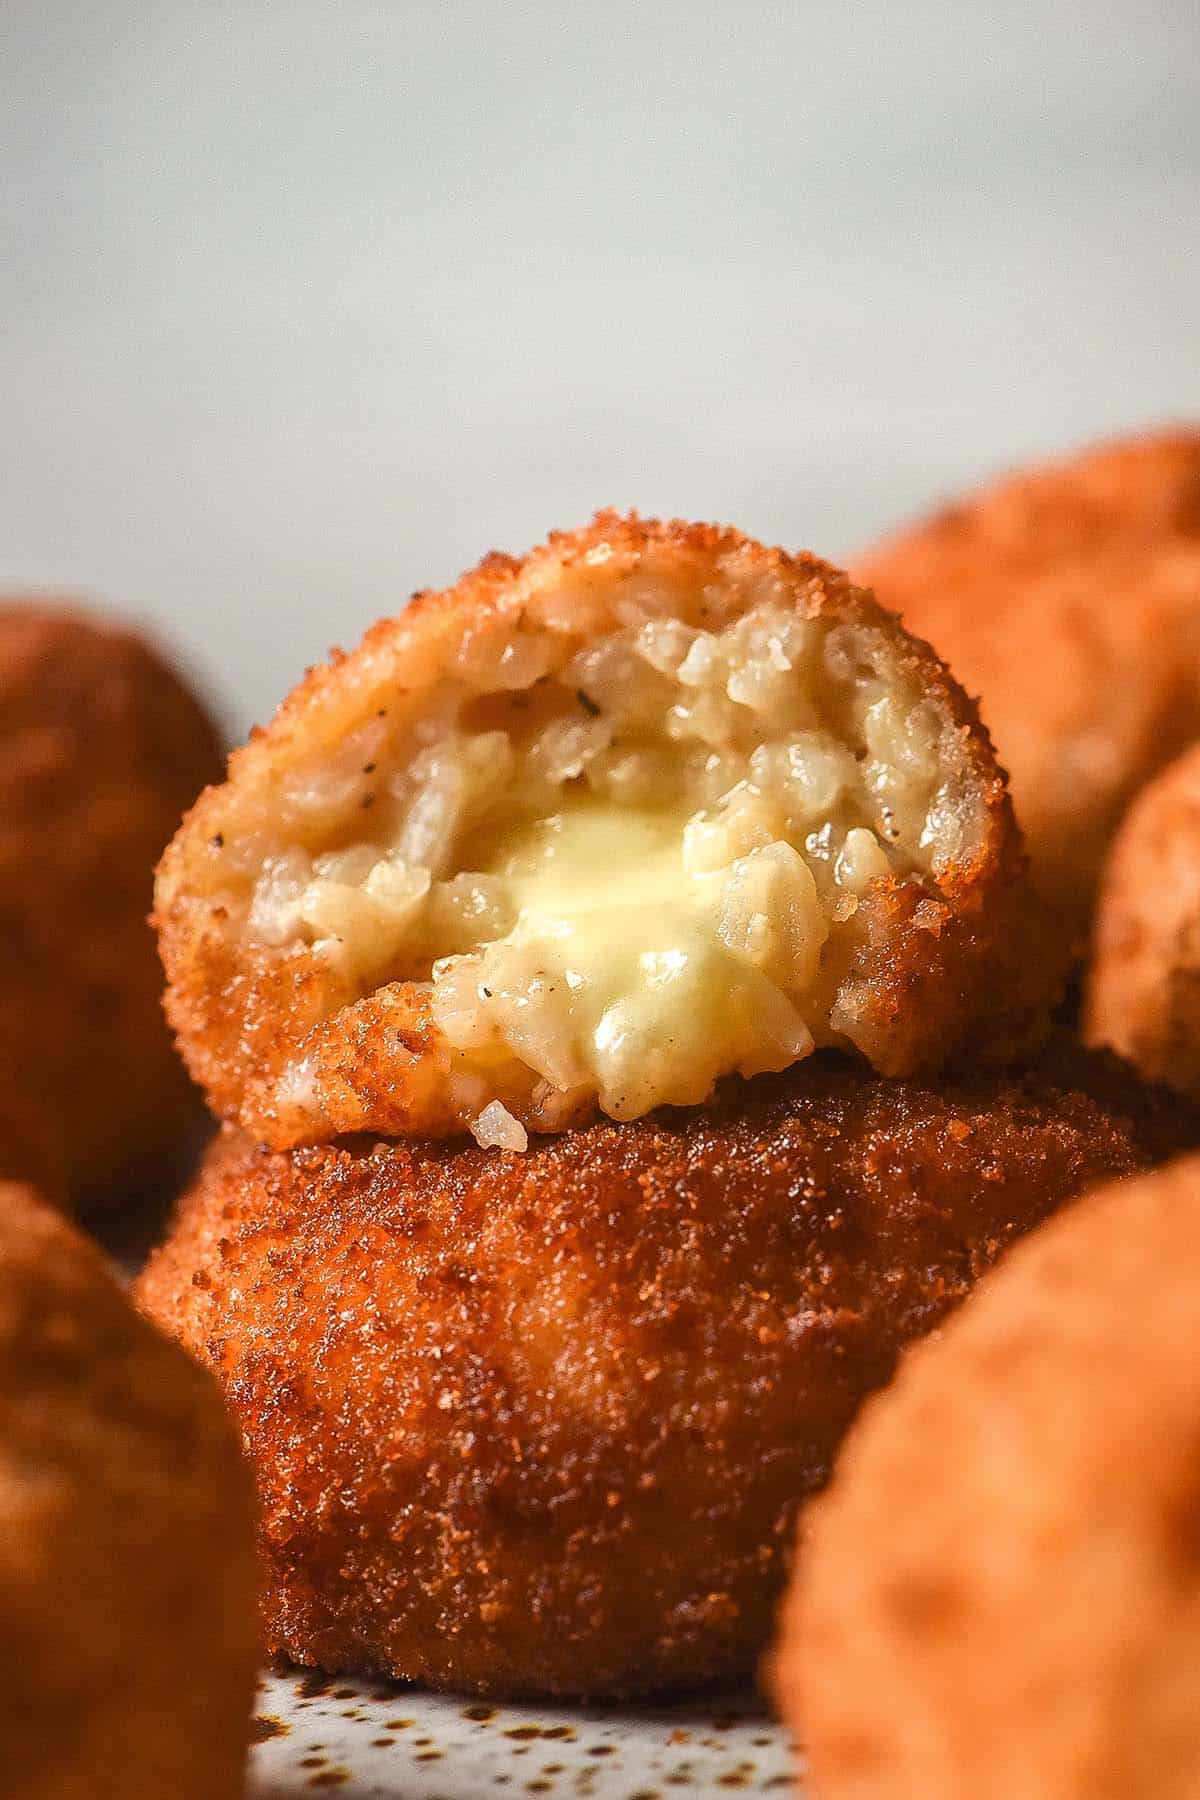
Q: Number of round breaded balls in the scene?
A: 7